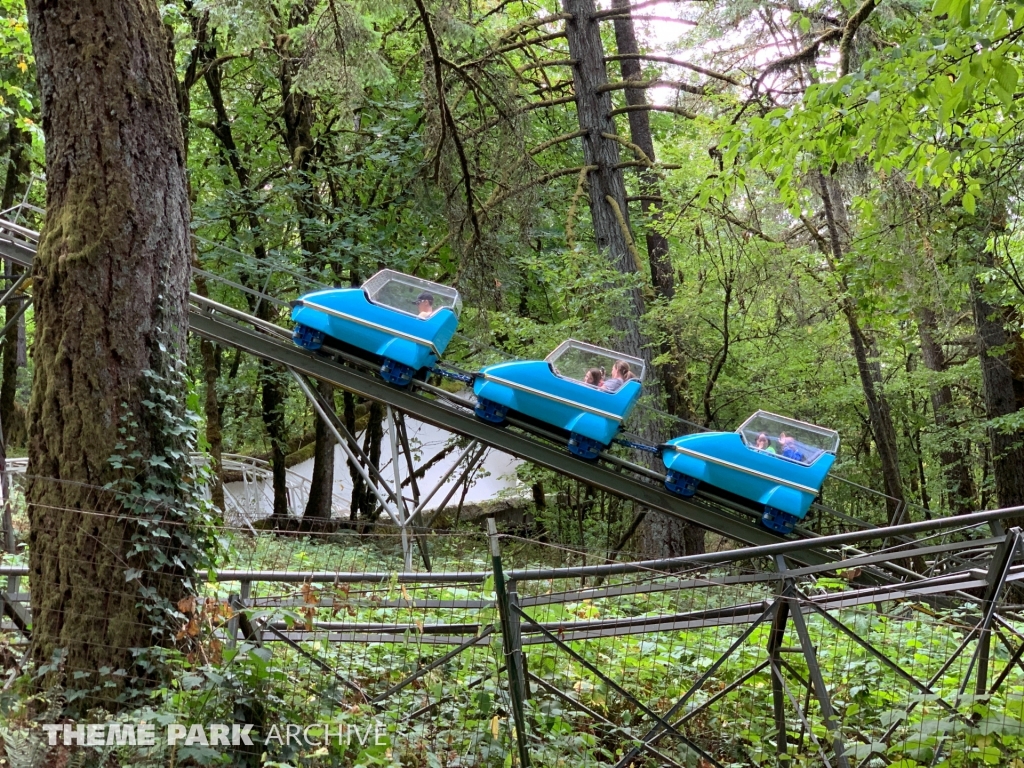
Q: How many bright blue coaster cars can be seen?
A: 3